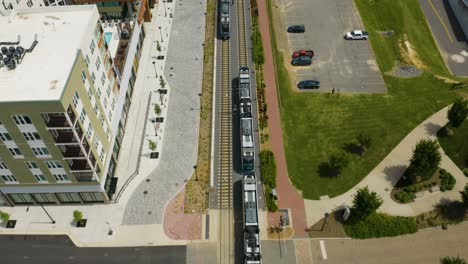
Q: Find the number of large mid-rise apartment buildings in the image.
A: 1